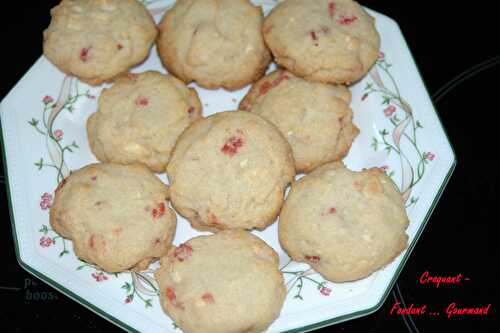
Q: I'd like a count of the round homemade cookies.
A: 9